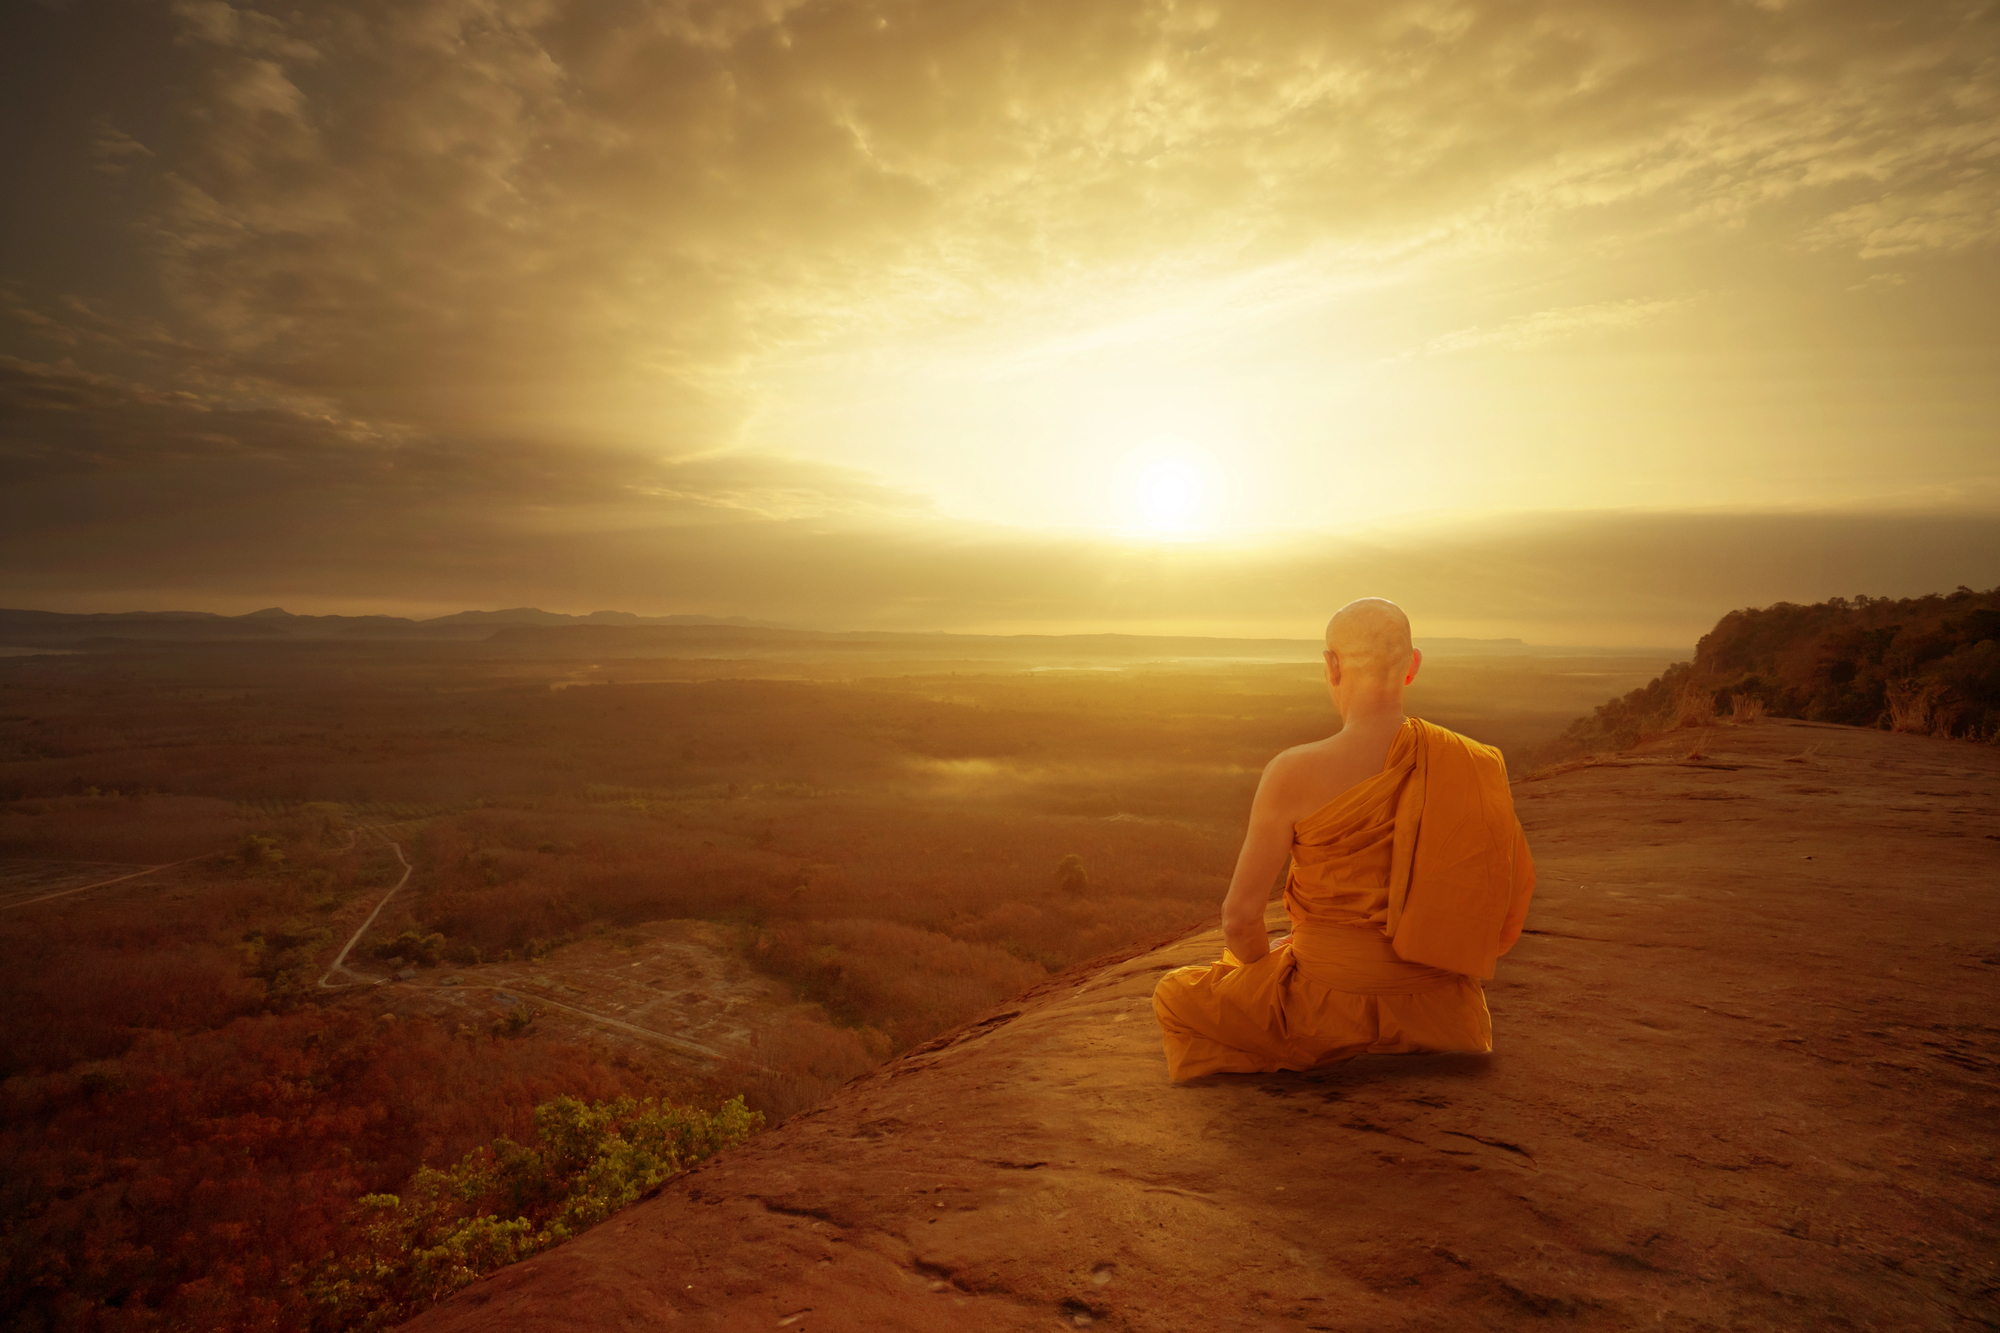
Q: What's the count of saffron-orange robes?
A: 1